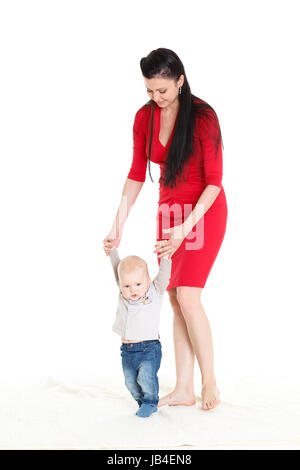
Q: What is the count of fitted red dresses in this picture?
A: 1